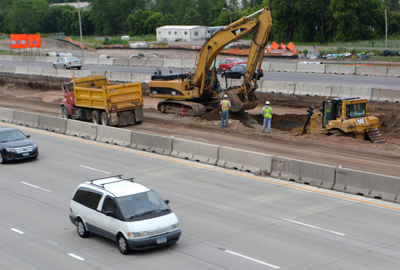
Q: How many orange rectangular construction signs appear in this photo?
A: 2